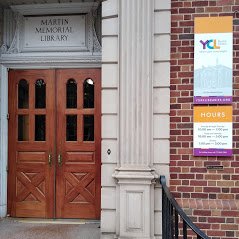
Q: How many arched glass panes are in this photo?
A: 4